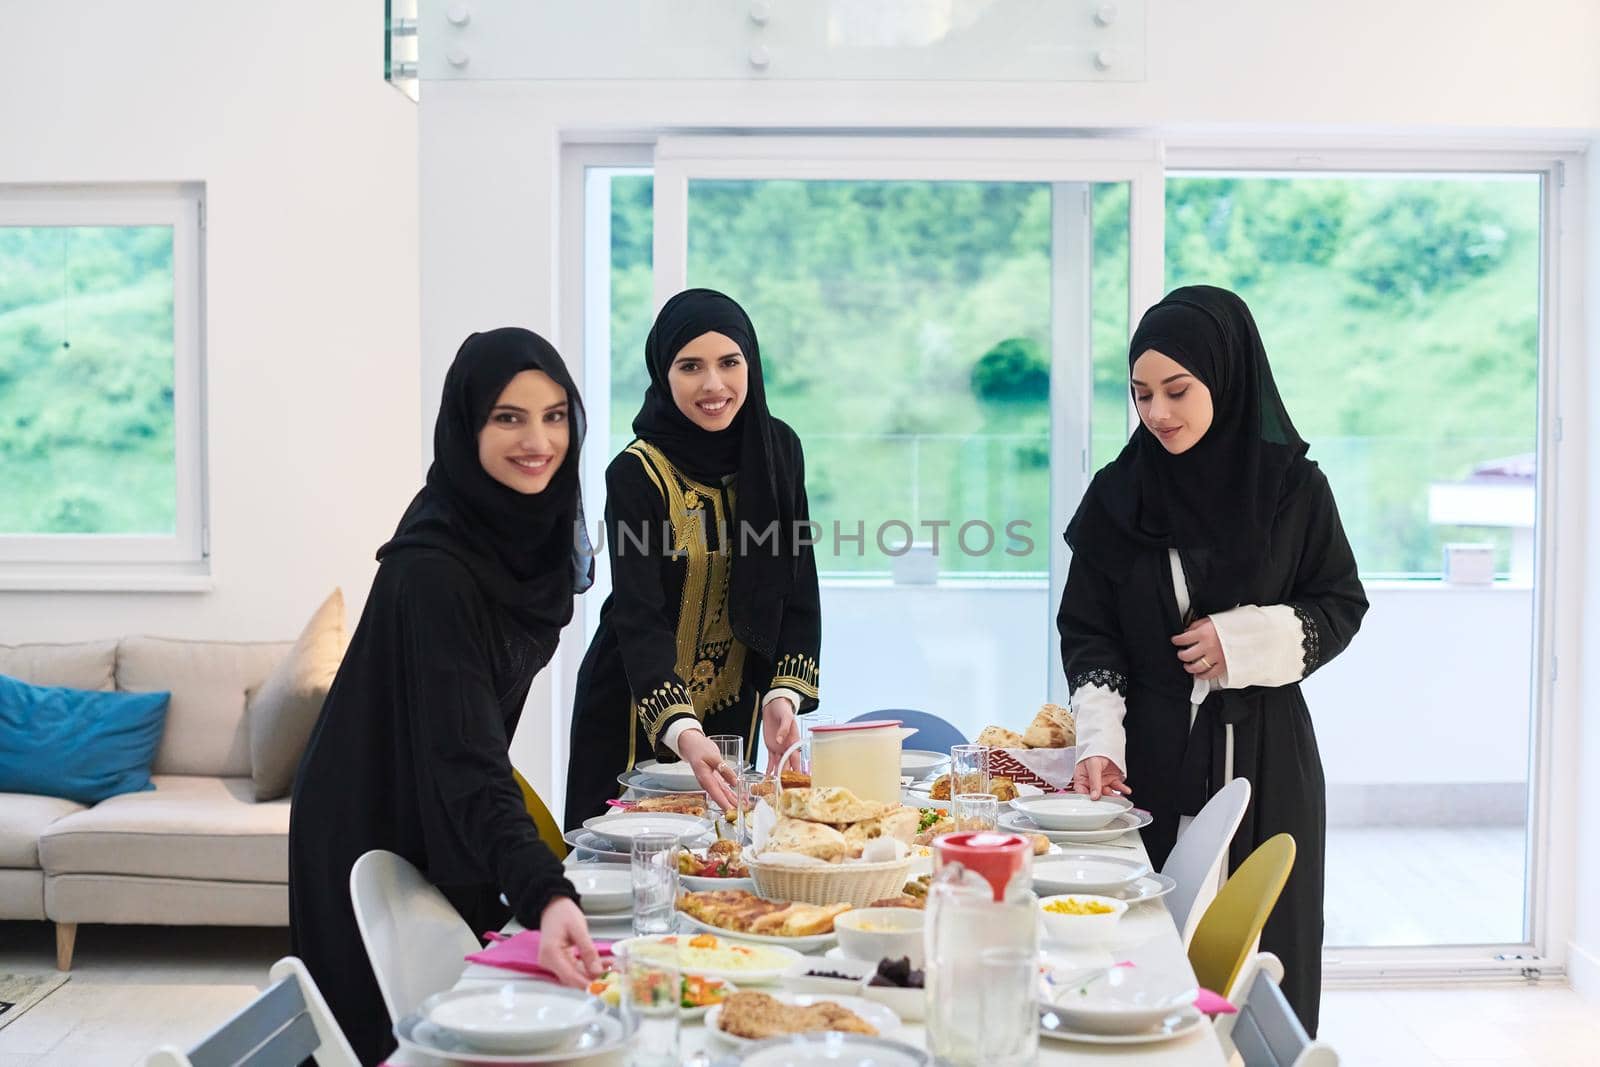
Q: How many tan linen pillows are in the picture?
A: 1